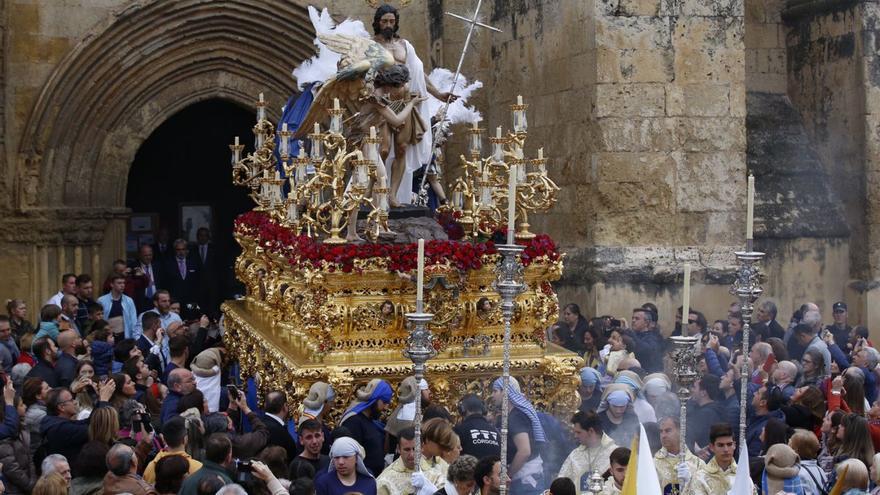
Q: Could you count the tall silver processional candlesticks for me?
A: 4